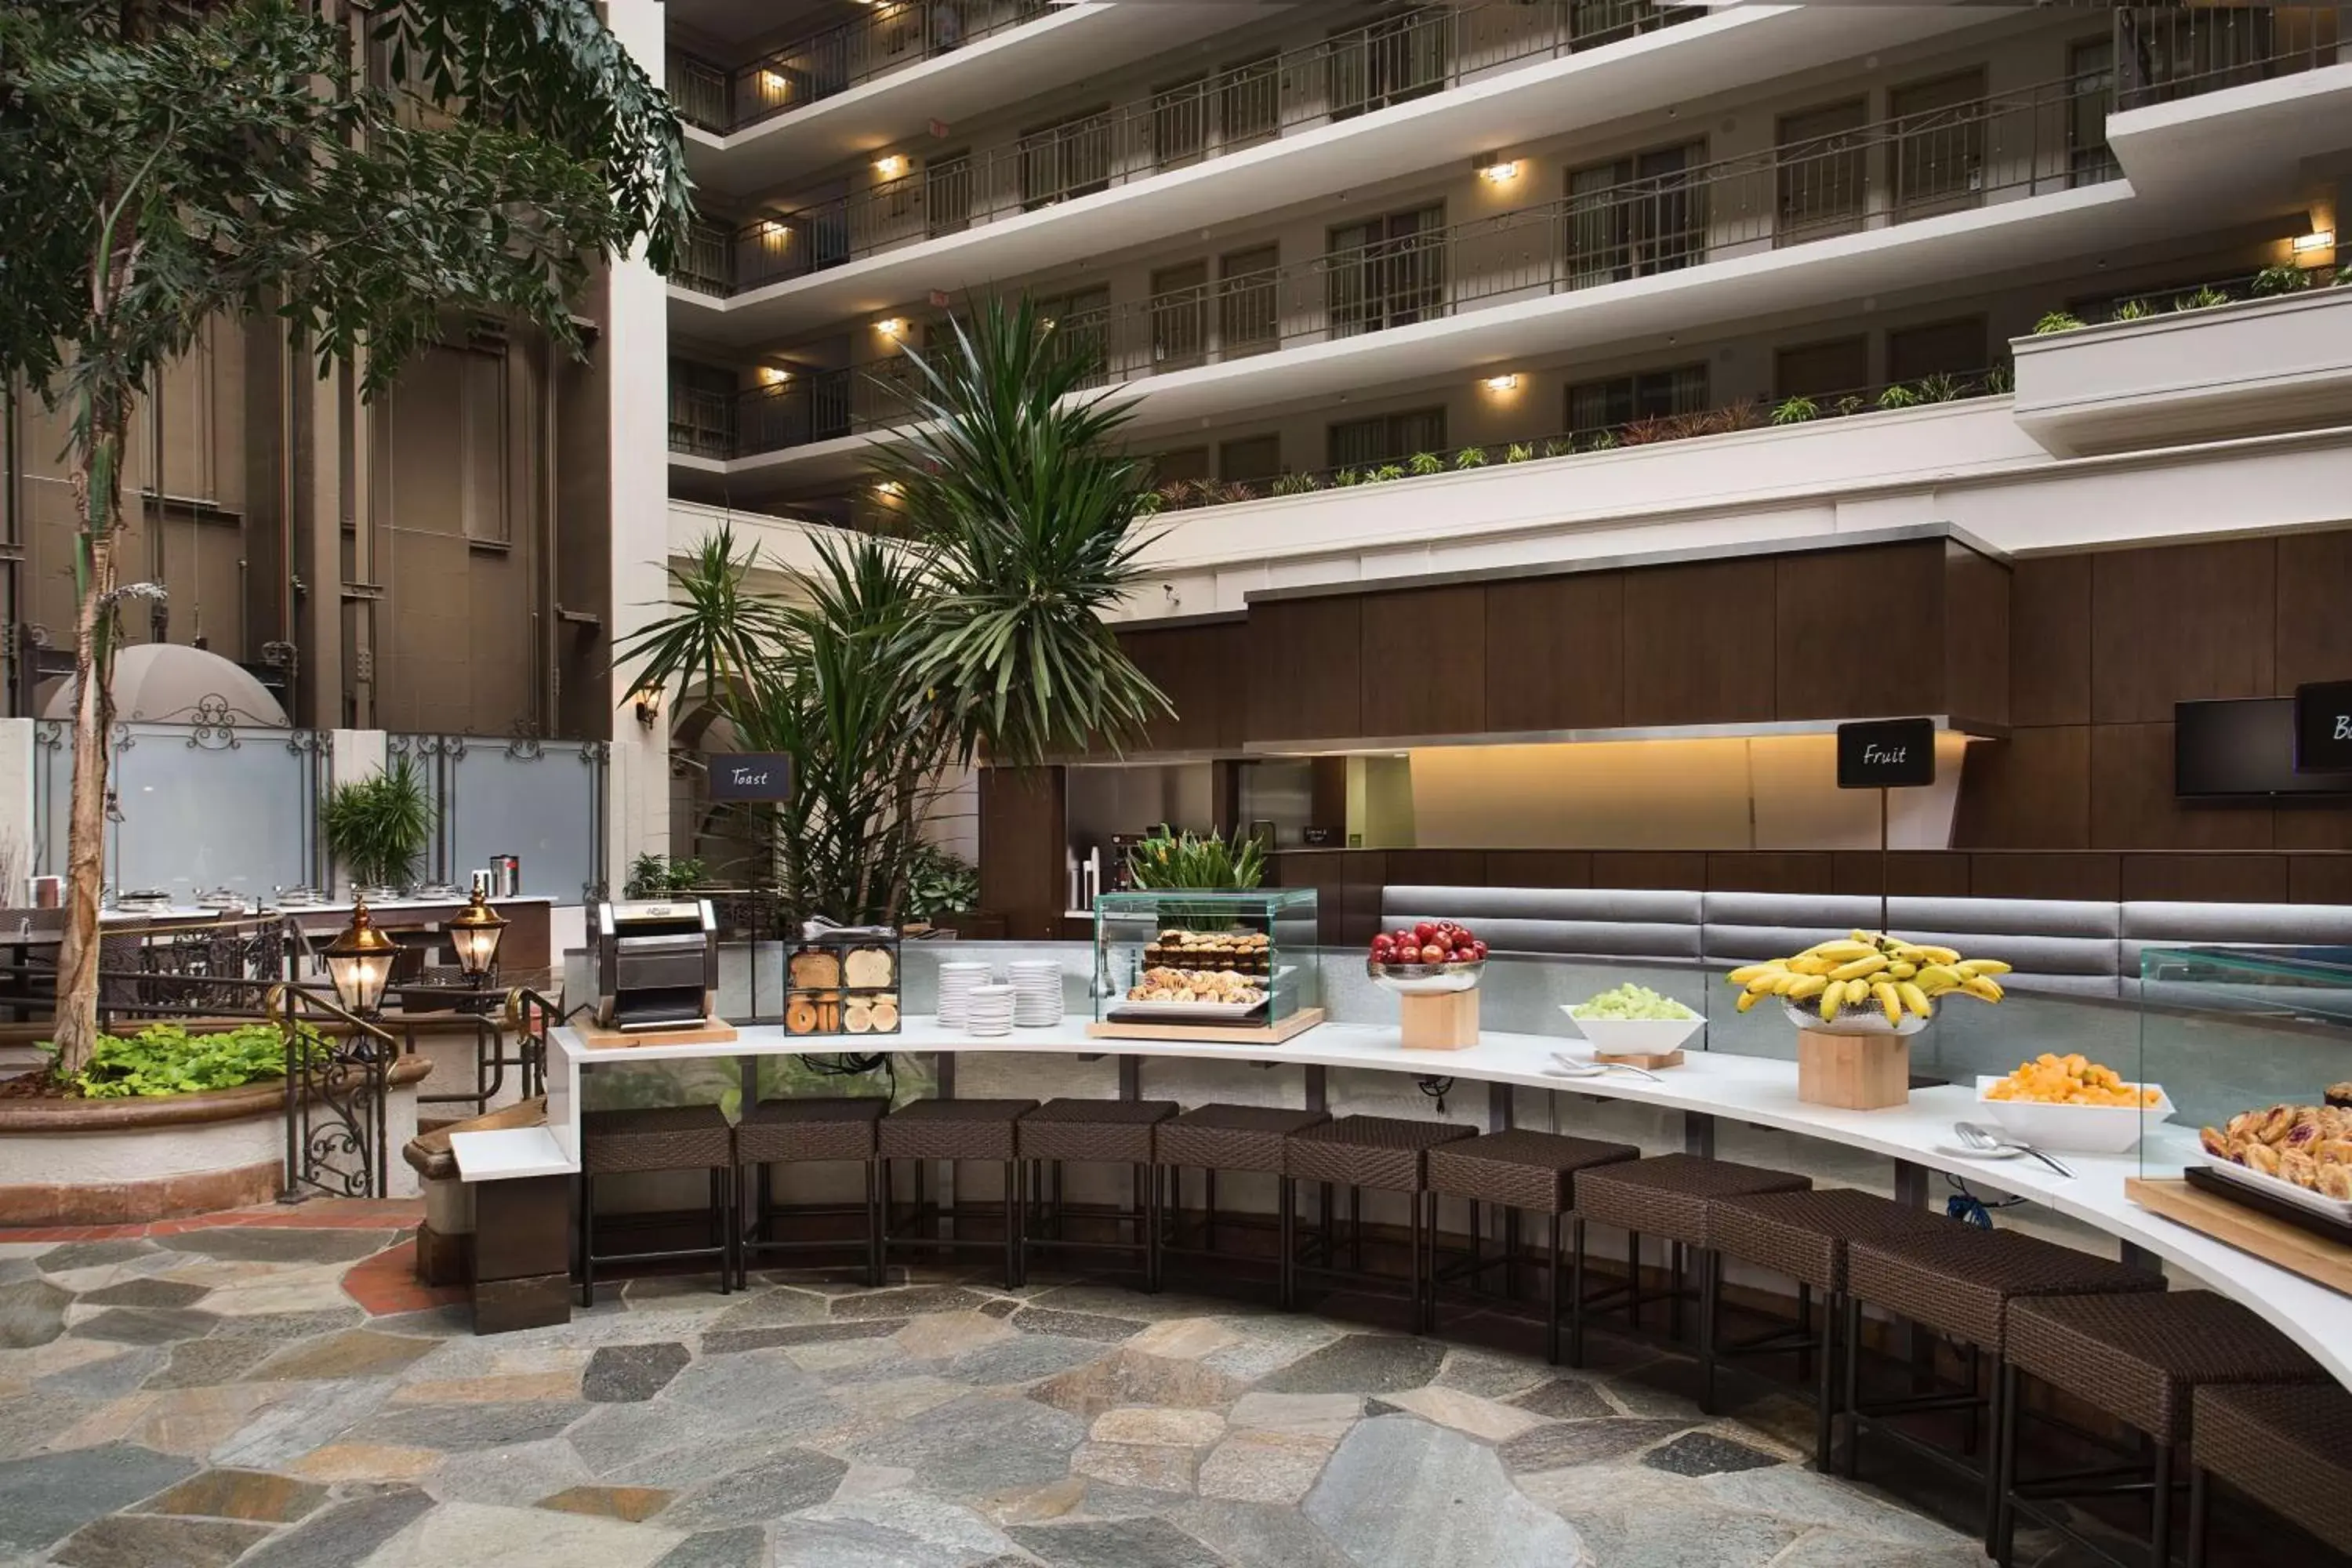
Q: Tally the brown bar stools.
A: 12